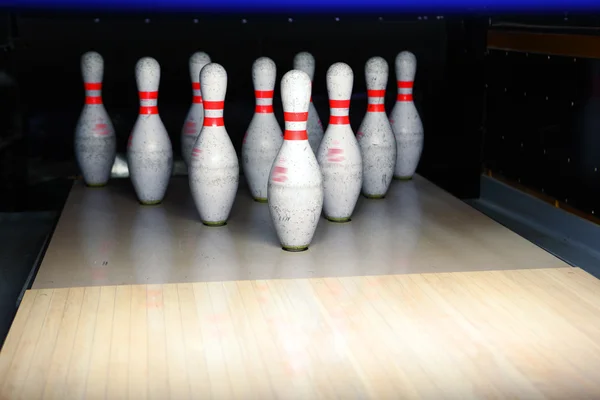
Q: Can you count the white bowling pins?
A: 10